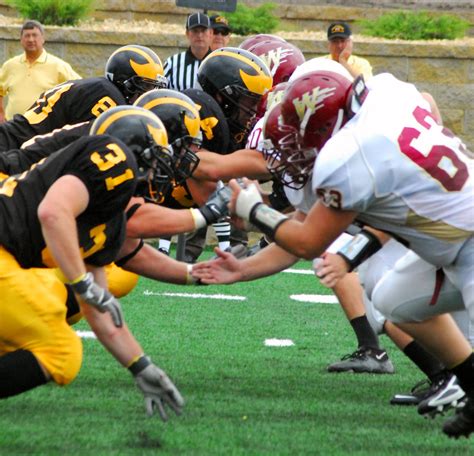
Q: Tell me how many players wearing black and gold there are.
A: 4